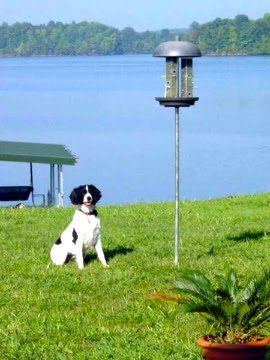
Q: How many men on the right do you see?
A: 0